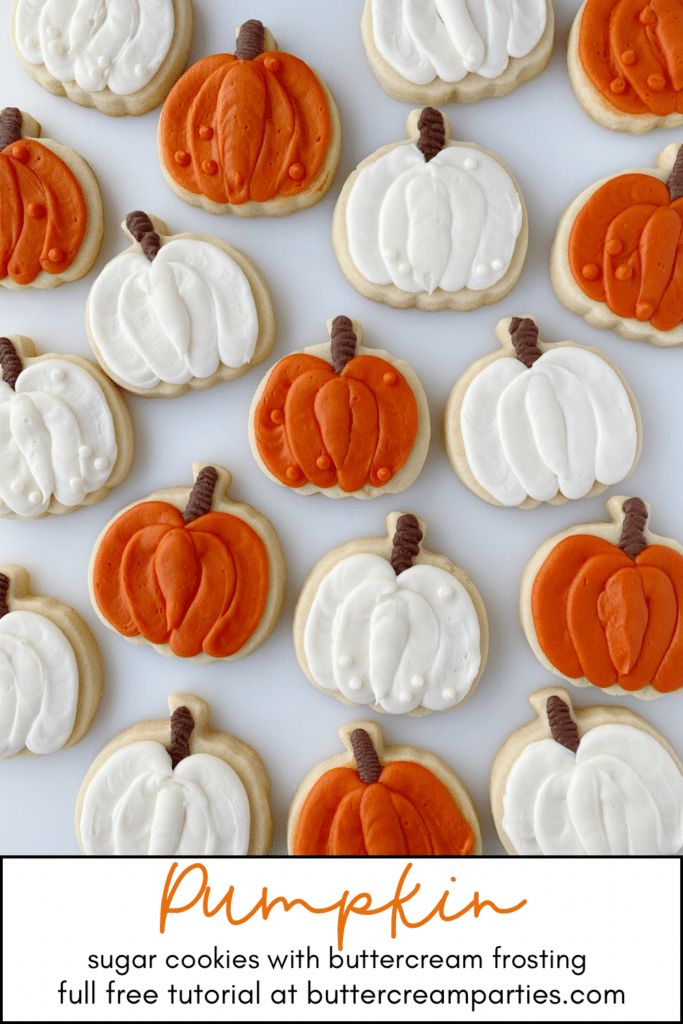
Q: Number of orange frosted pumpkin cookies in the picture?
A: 8